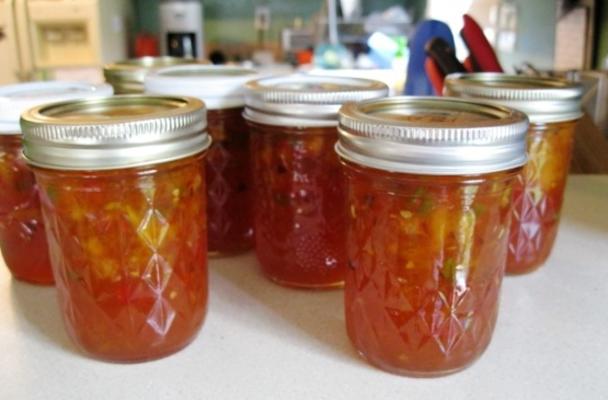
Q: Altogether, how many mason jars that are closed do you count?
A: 7